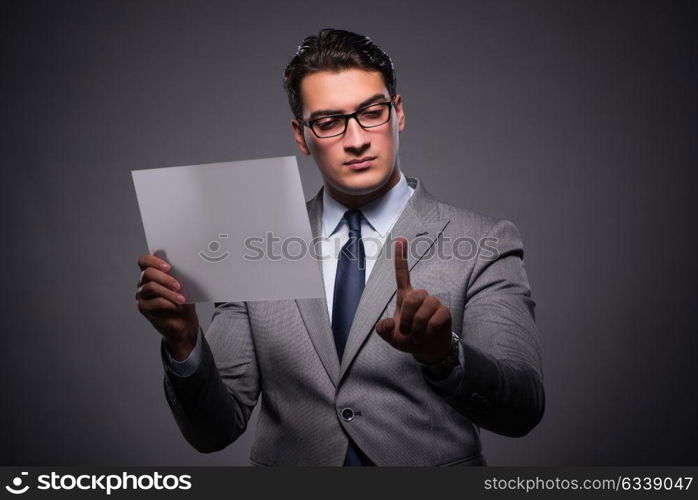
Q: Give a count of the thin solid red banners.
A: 0